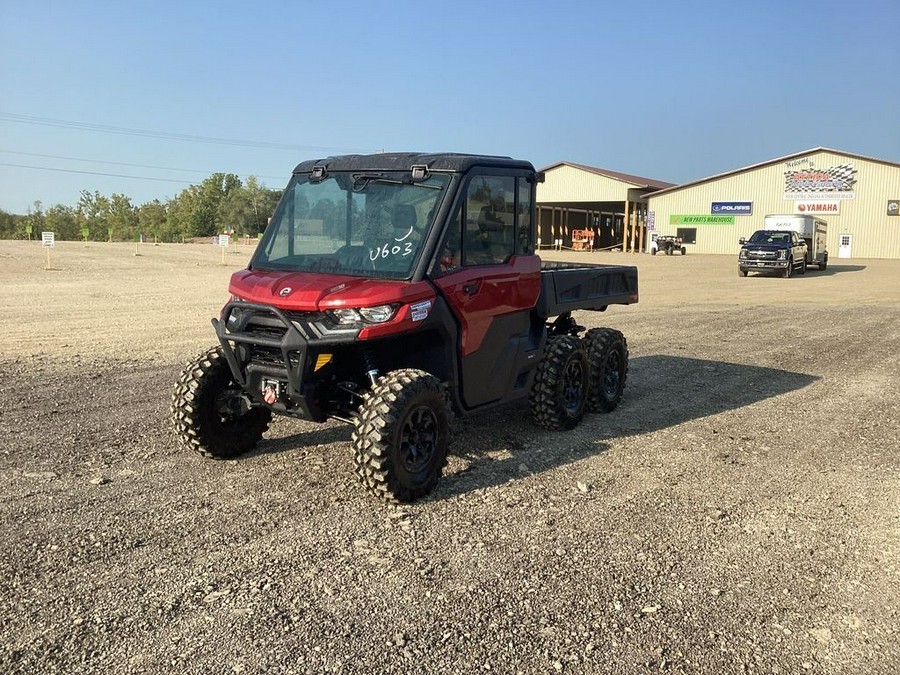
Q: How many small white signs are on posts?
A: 2